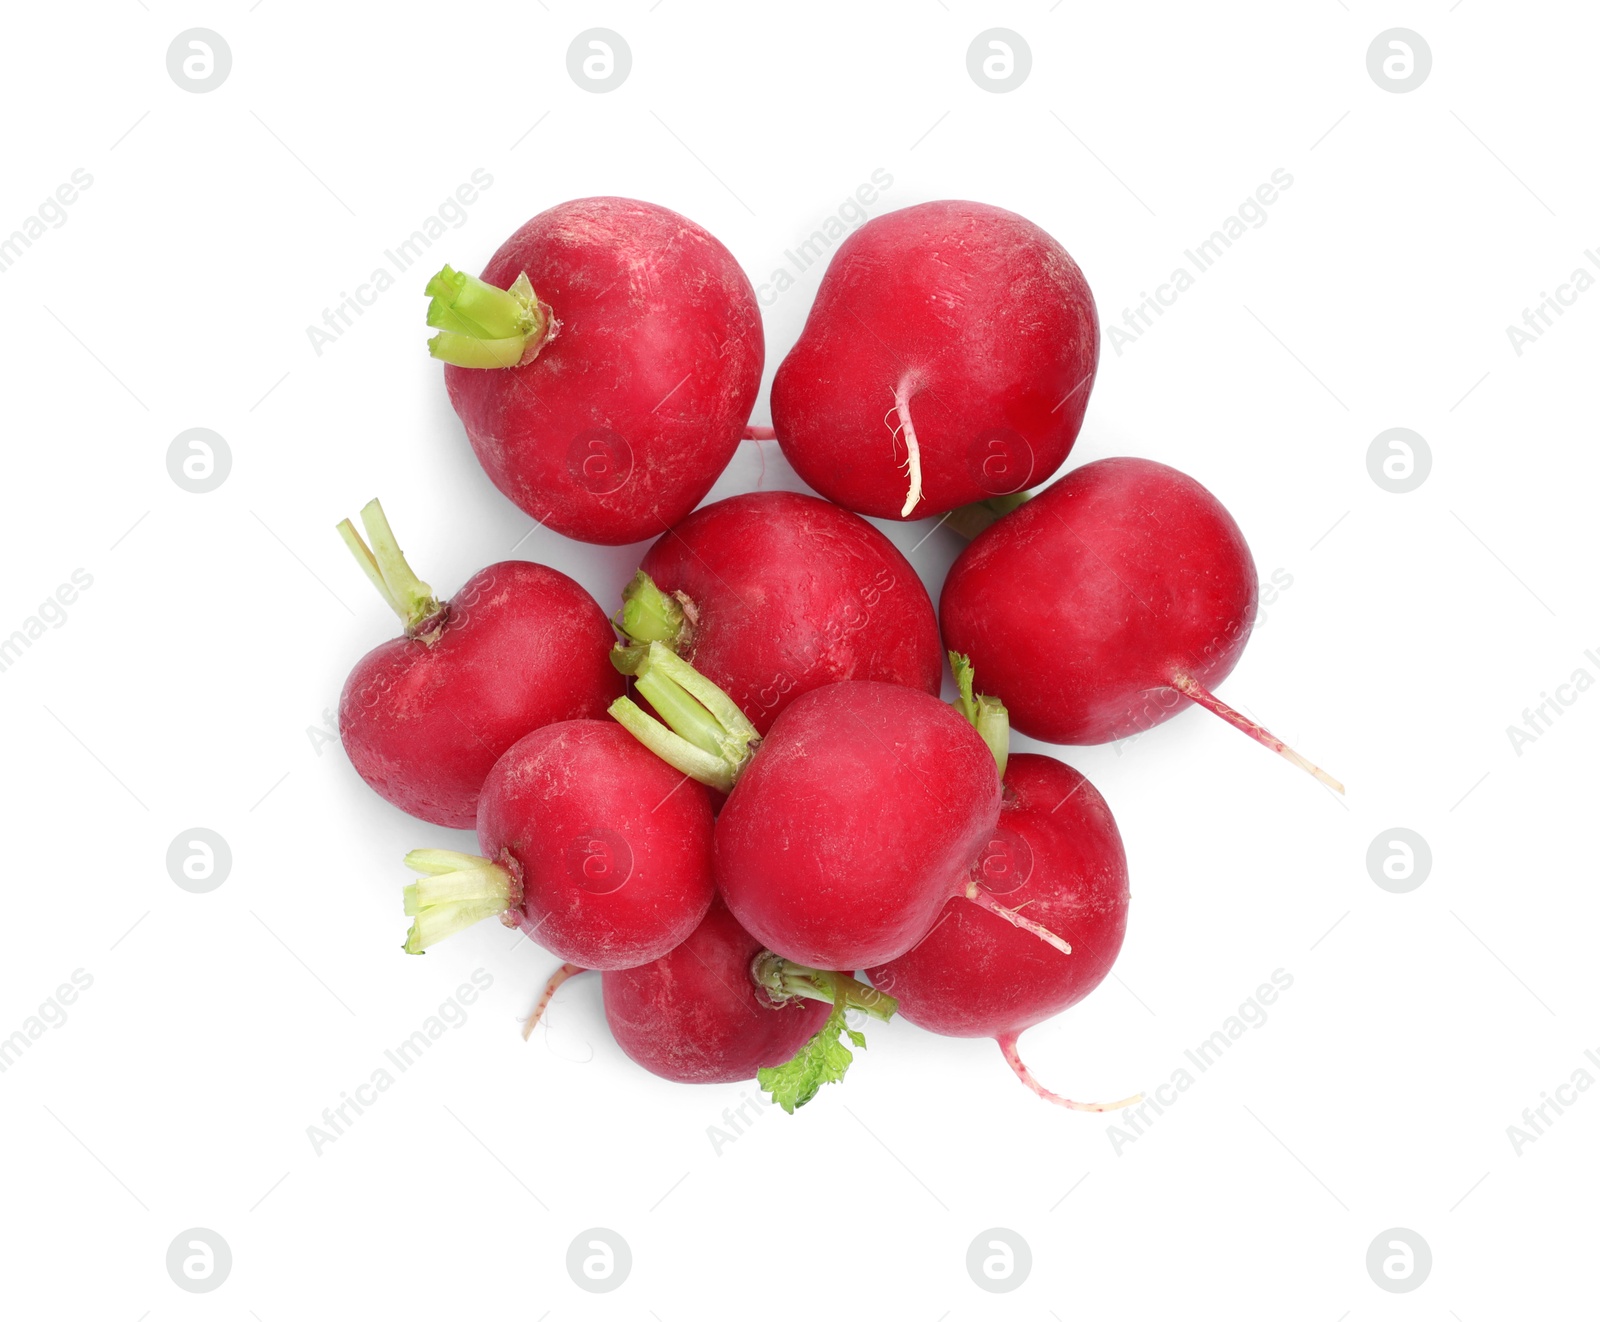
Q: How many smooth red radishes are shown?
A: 9